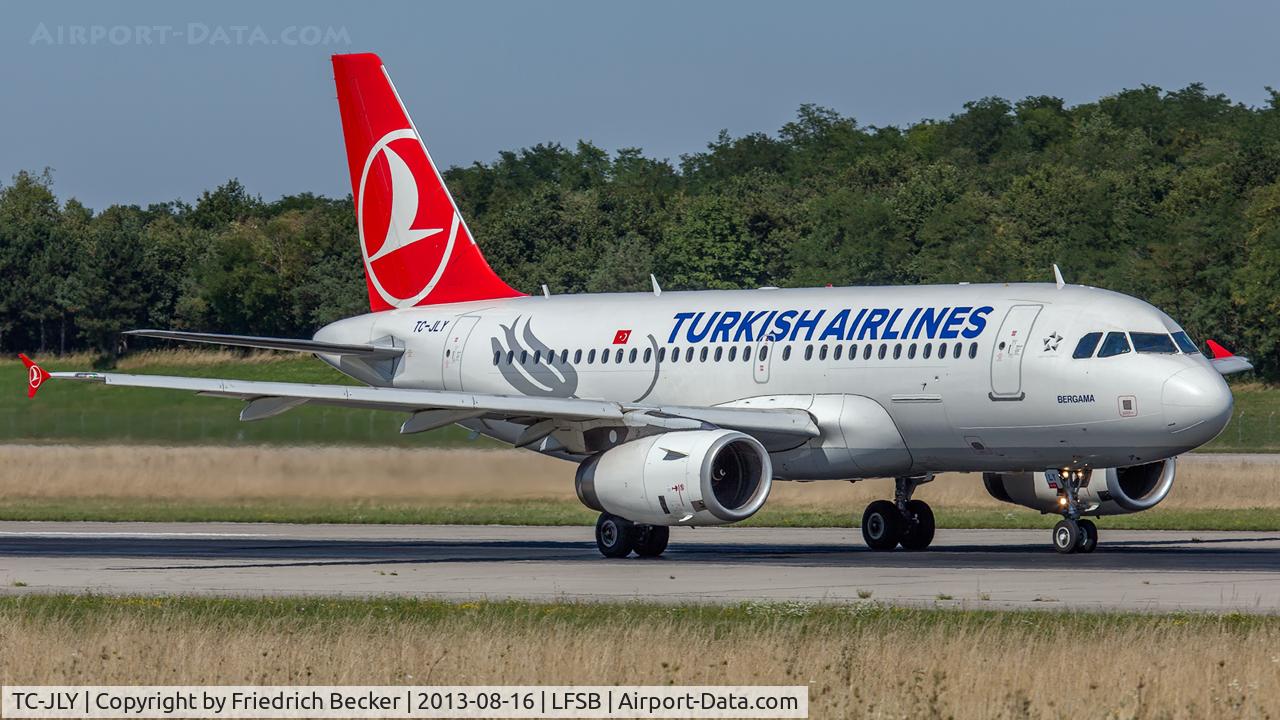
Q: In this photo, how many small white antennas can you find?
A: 3